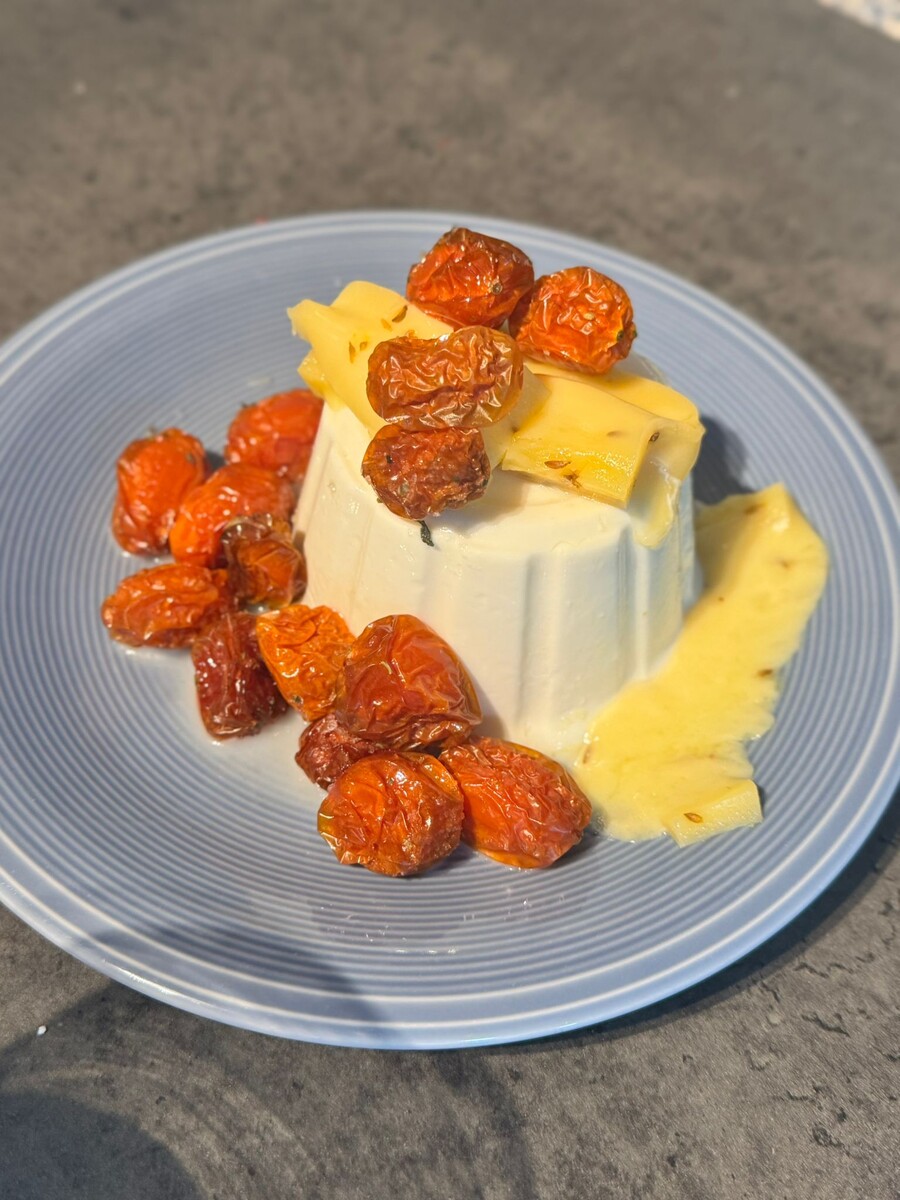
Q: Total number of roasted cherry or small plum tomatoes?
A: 15